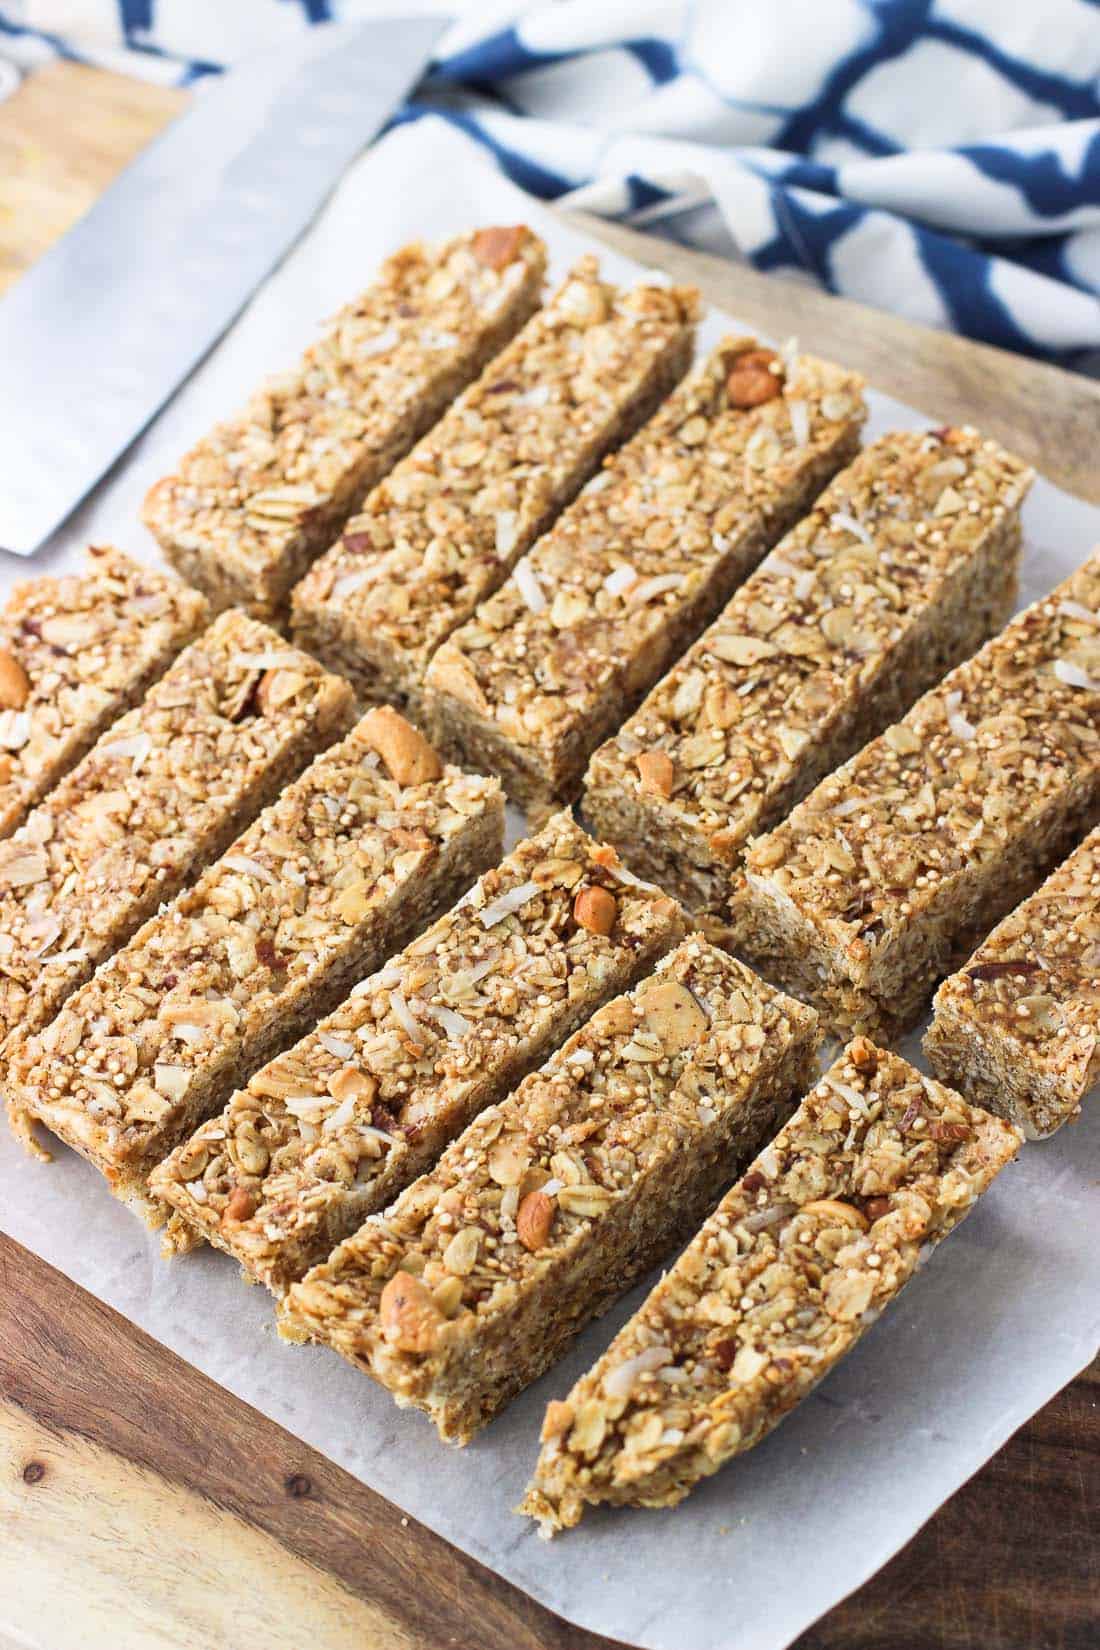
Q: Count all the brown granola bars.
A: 12